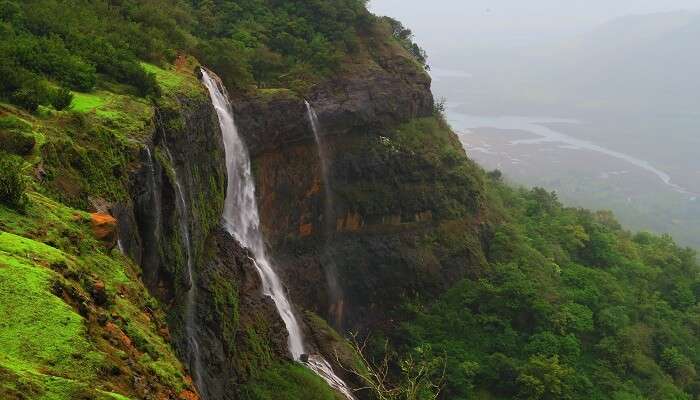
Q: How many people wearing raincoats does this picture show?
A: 0